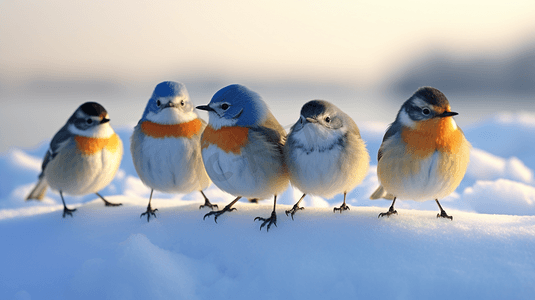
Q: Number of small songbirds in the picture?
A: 5